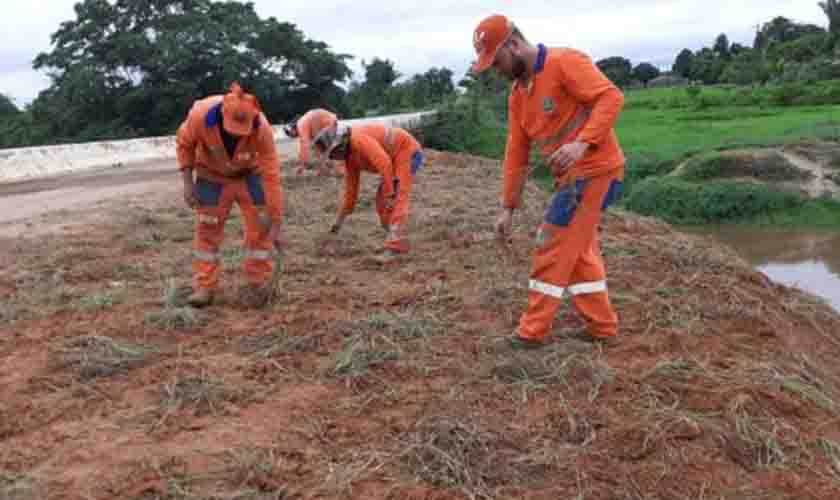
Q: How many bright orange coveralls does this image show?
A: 4